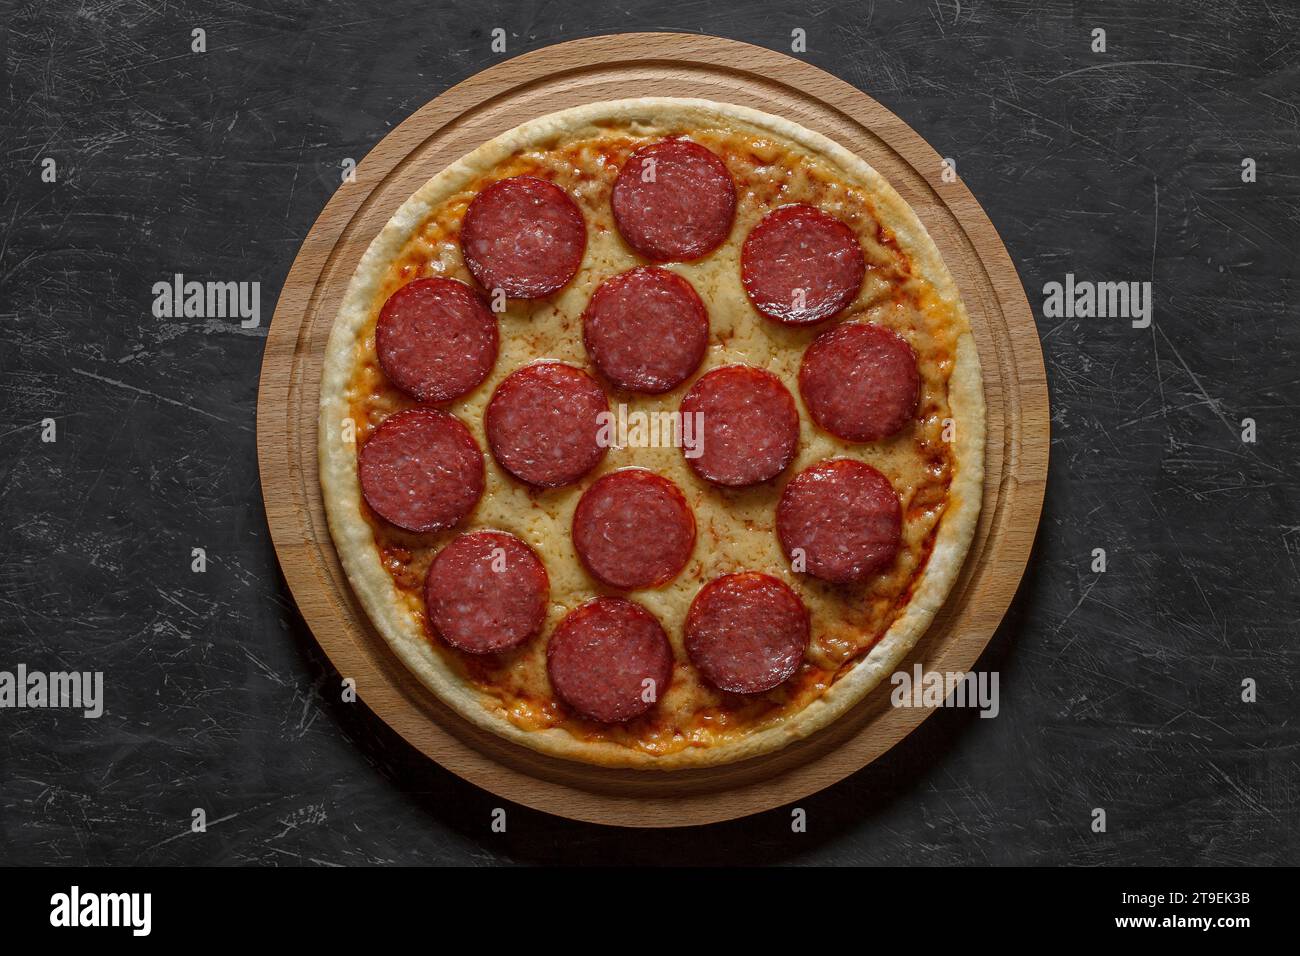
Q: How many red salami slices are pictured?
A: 14